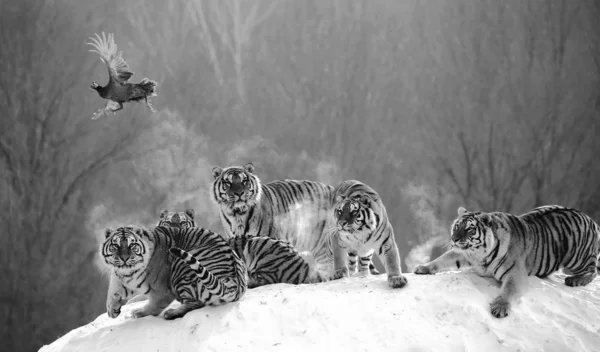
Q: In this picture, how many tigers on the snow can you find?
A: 5